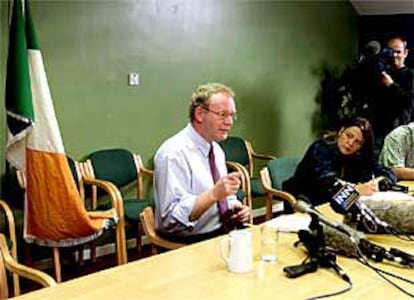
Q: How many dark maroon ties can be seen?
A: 1